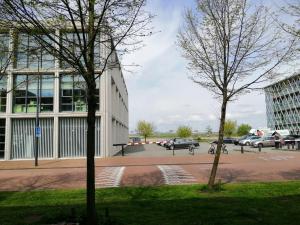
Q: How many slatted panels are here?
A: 2